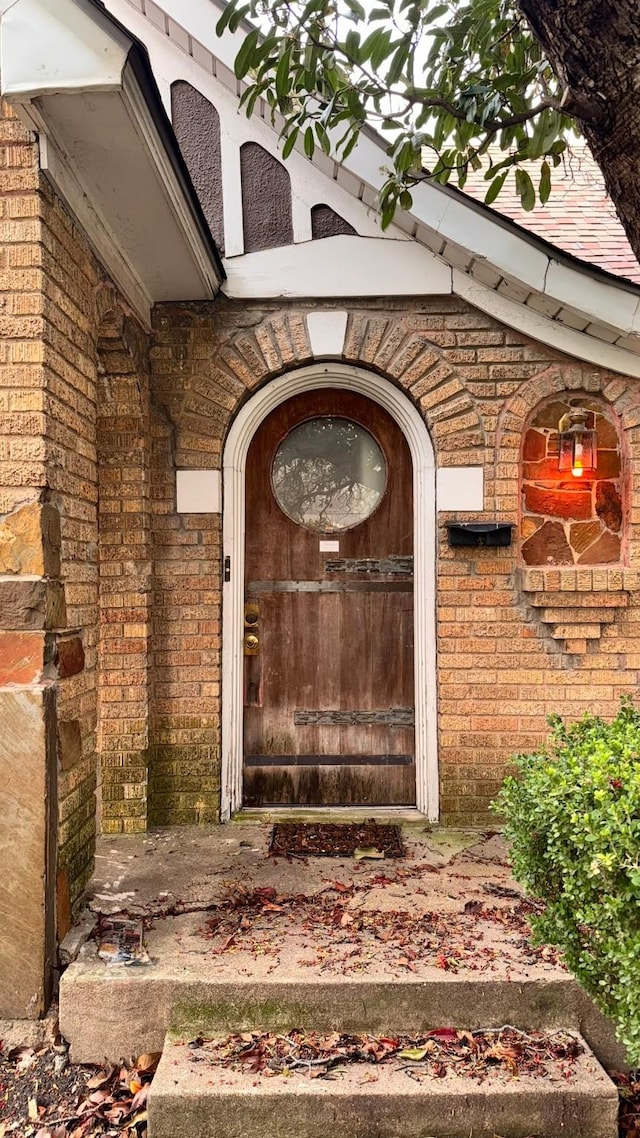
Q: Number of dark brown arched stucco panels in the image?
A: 3